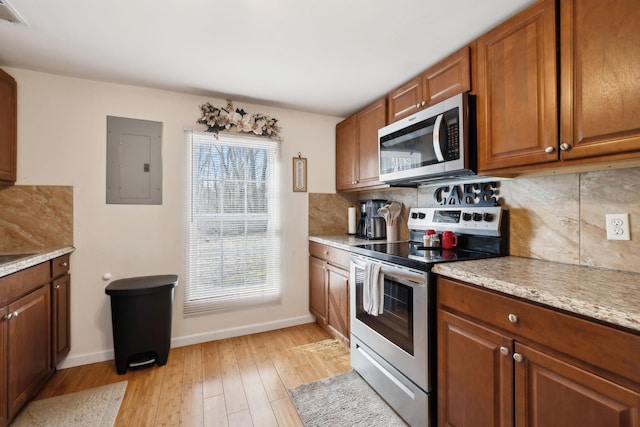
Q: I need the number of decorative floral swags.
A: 1